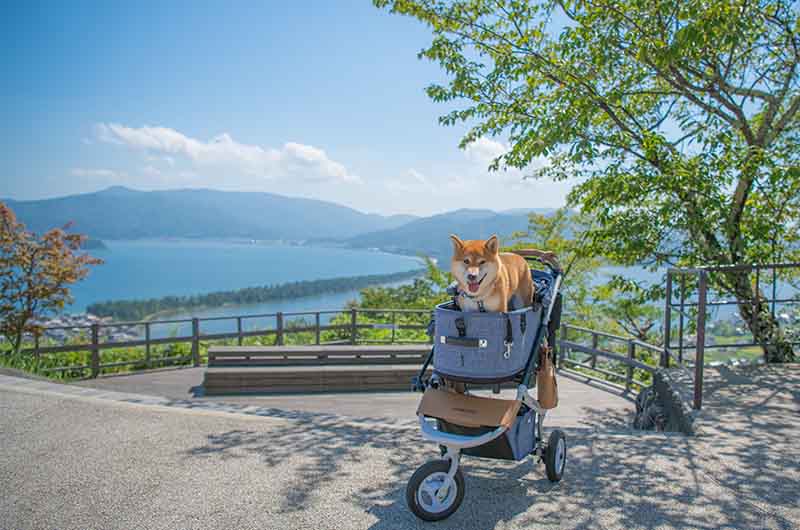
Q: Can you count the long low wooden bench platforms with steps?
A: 1